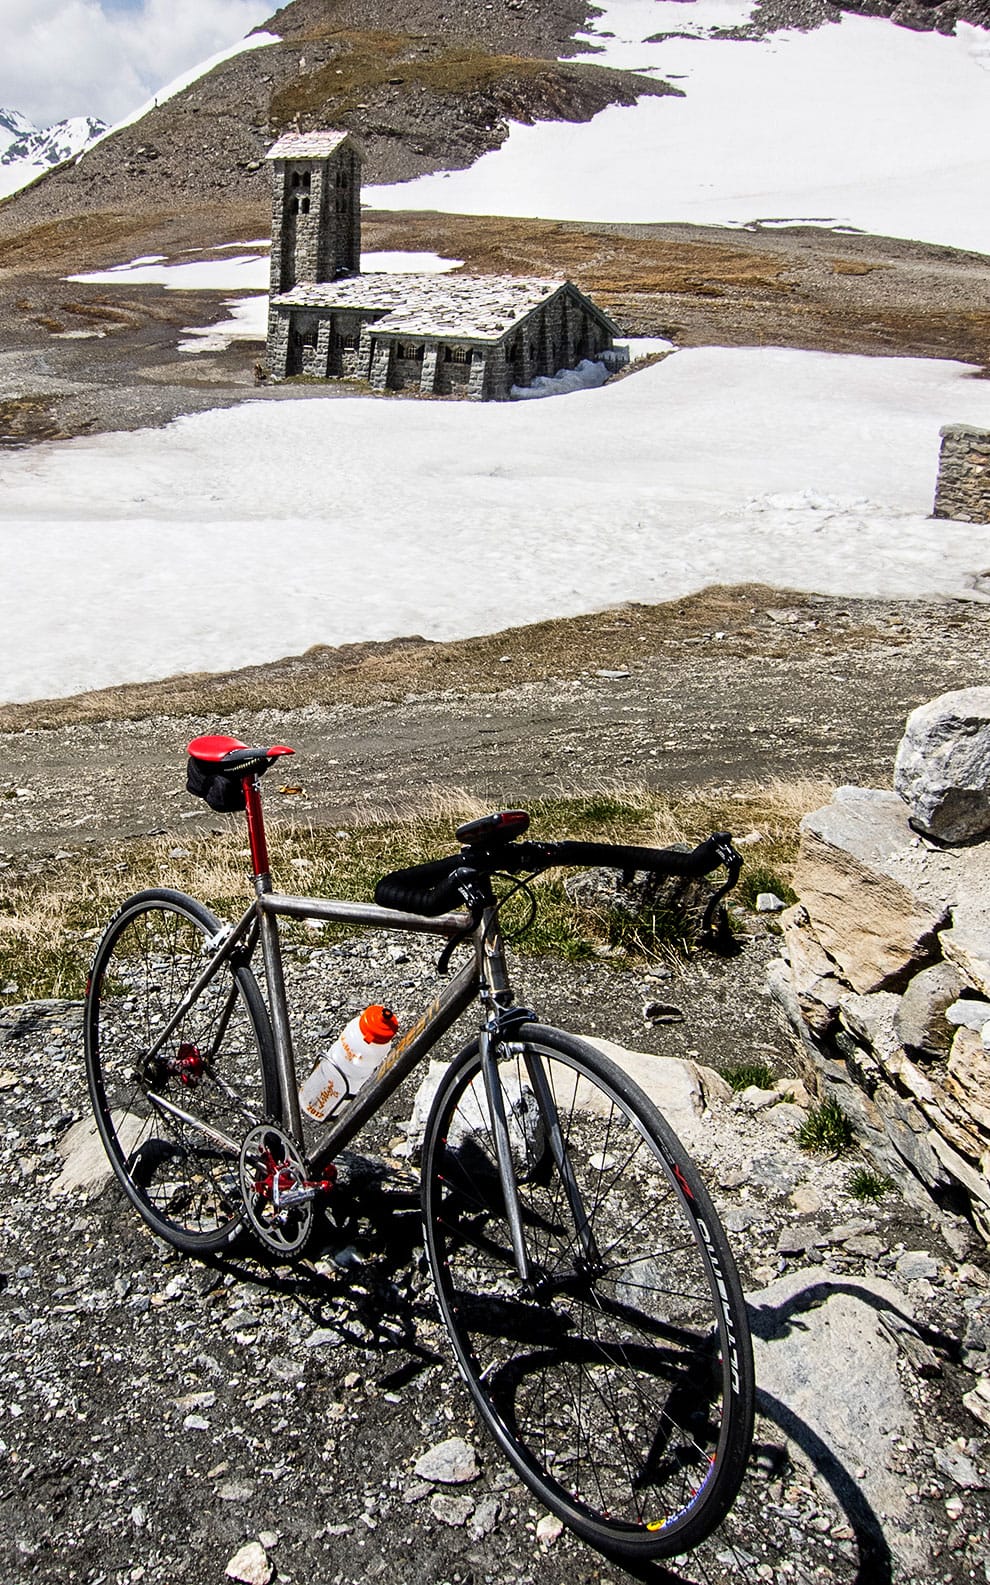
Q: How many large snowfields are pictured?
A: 2